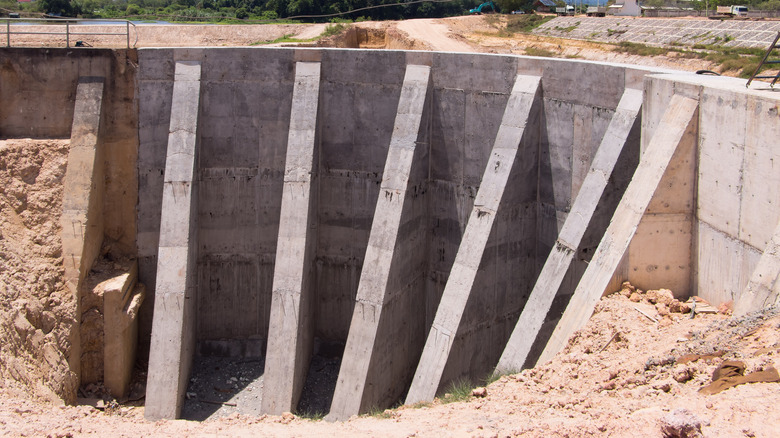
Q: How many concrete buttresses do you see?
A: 8